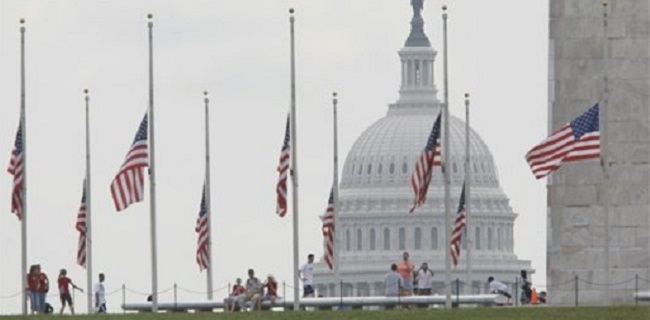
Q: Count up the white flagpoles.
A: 9